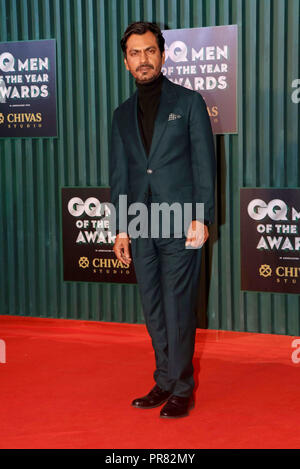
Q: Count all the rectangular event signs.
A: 4